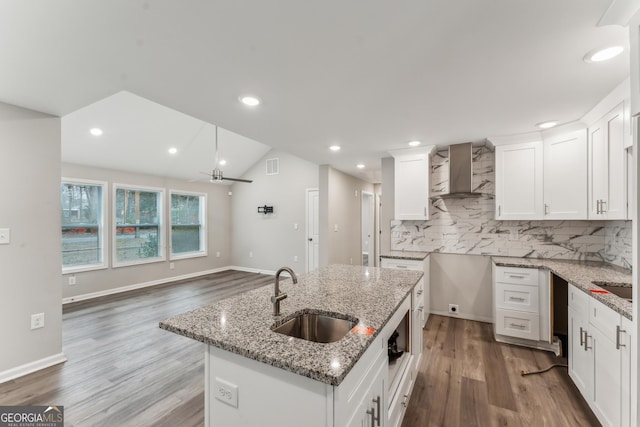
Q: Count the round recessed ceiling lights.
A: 9